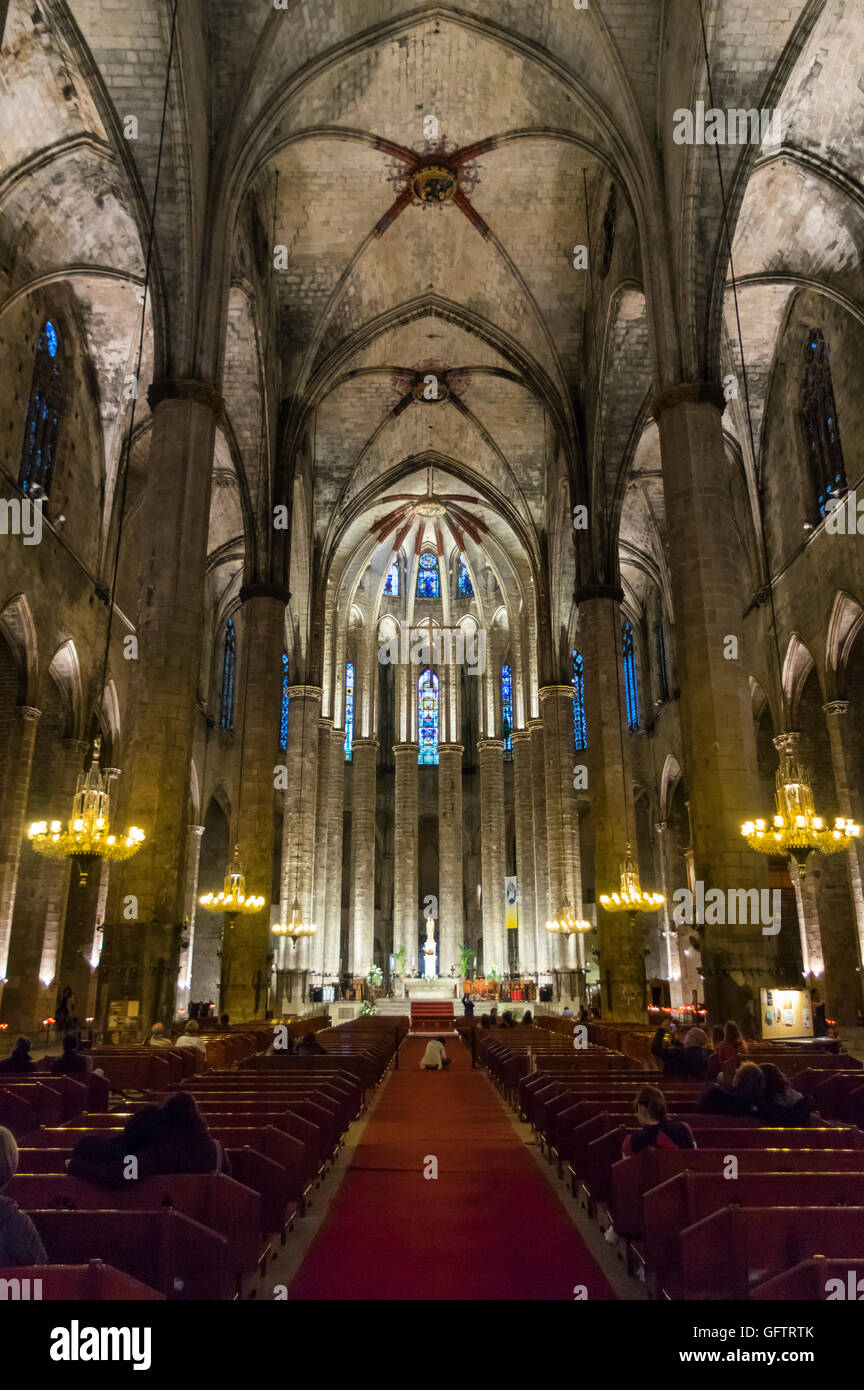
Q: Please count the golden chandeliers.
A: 6